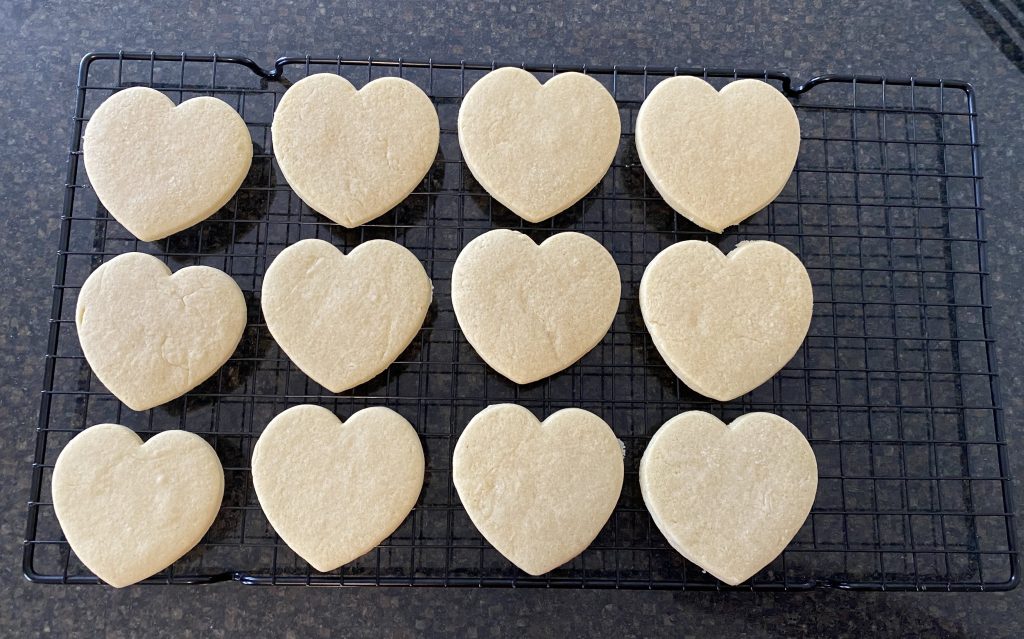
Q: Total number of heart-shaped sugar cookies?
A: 12